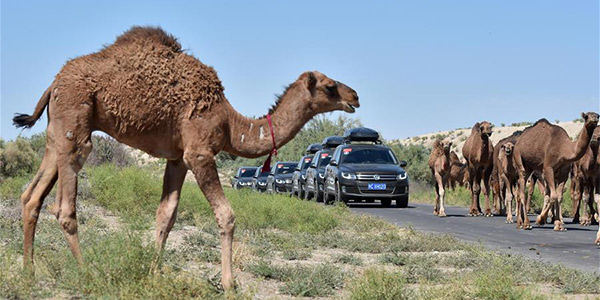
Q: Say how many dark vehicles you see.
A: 6